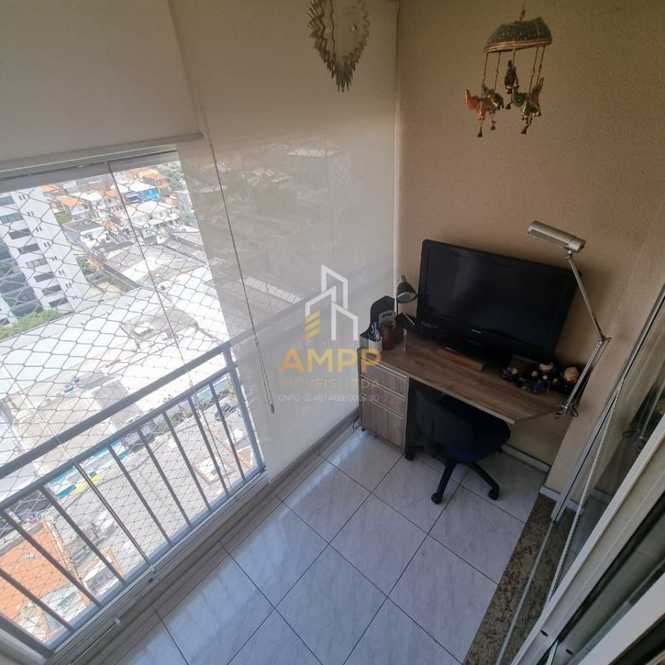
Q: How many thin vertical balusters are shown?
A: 9